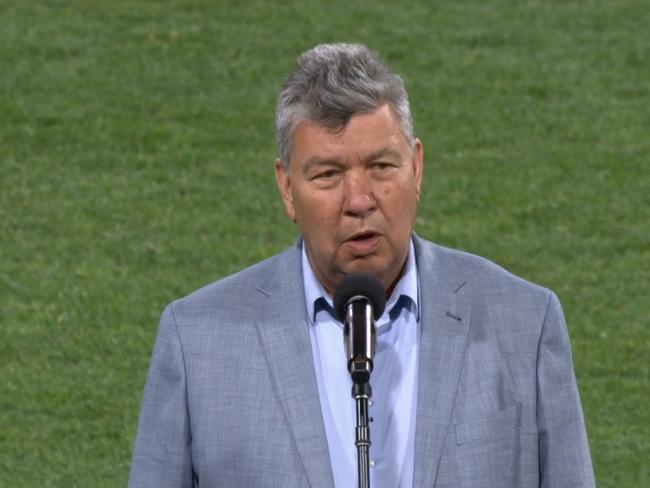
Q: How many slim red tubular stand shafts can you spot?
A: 0